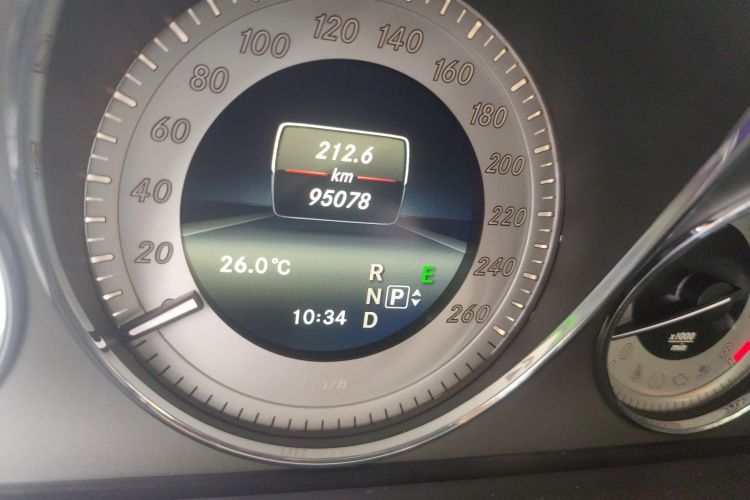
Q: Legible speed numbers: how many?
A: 13